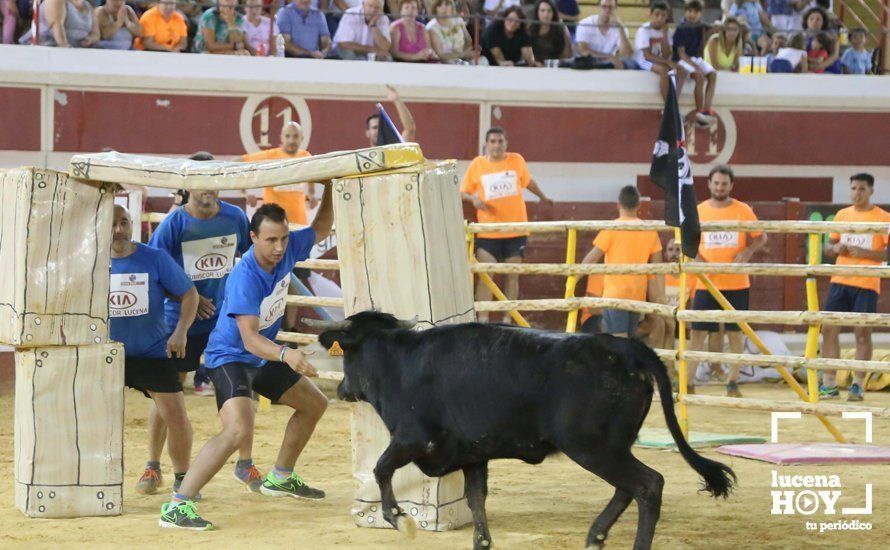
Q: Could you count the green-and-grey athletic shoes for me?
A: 2